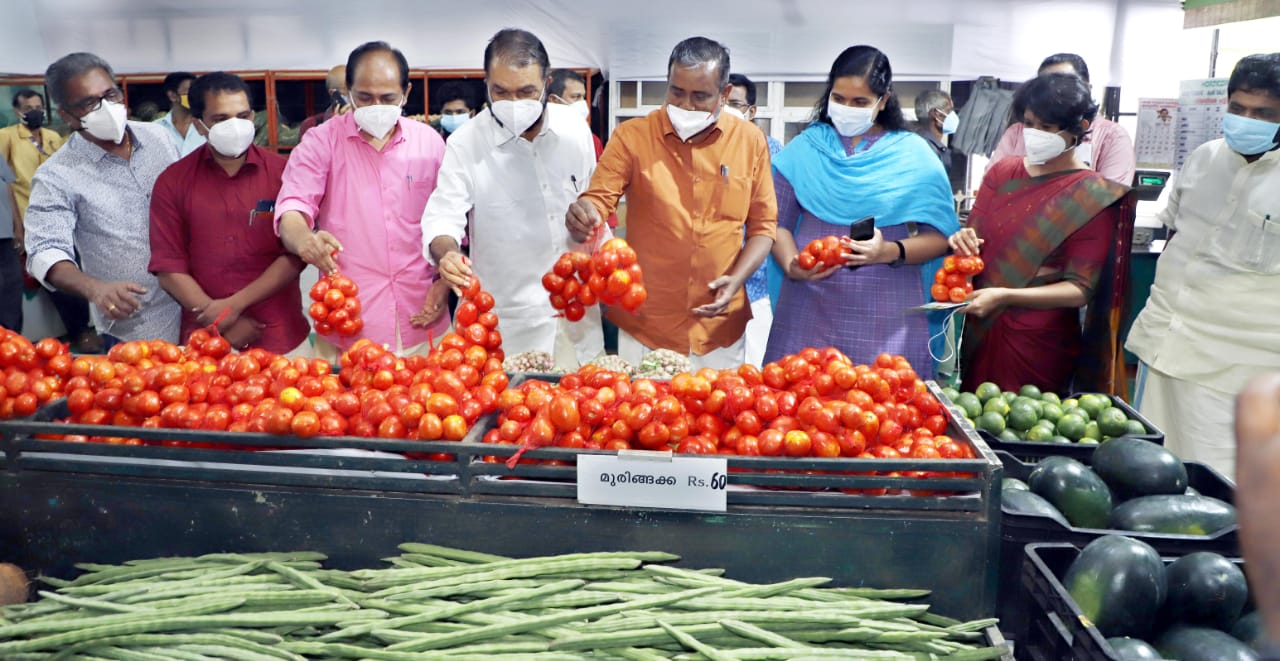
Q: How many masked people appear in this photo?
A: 14